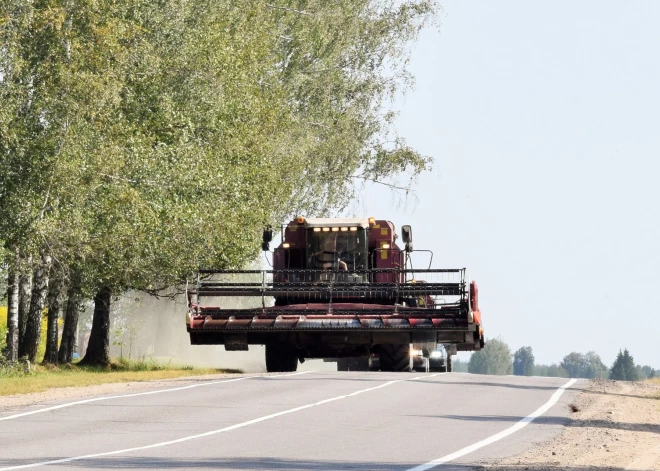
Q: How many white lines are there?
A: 3